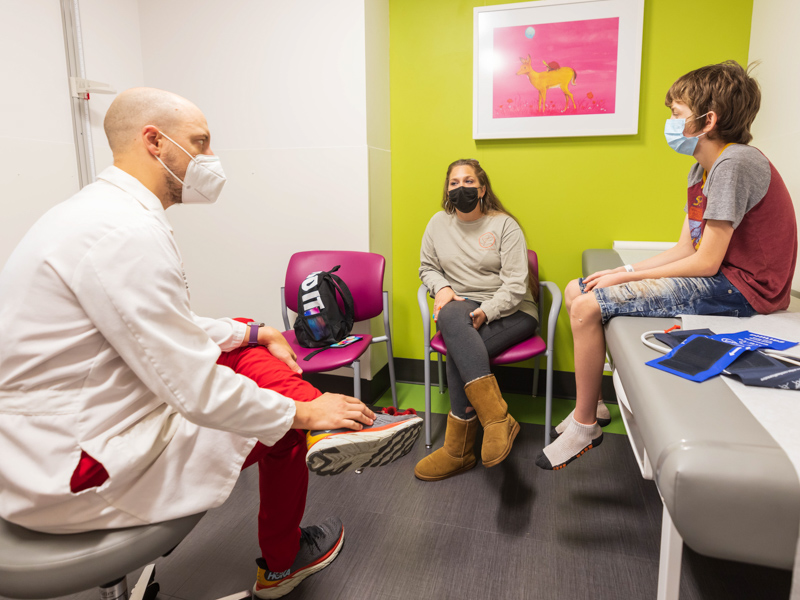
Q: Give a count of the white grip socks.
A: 2